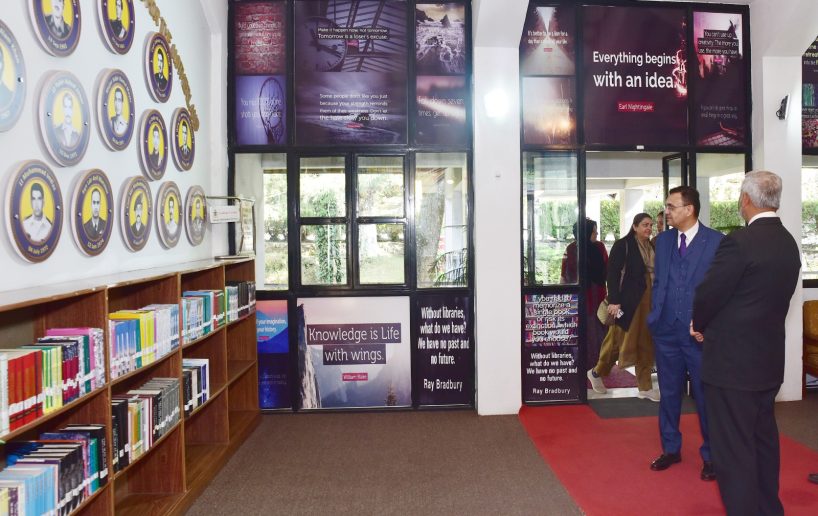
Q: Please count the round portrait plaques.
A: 13